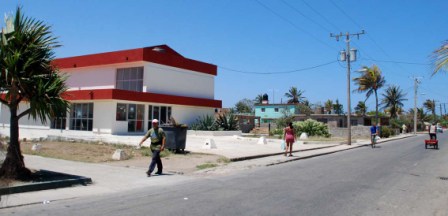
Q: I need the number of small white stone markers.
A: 5